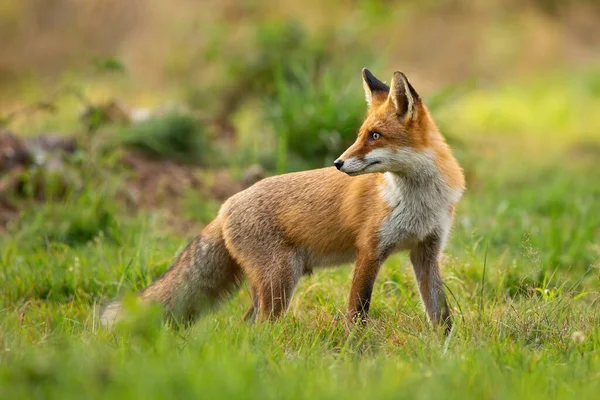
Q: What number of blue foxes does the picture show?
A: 0